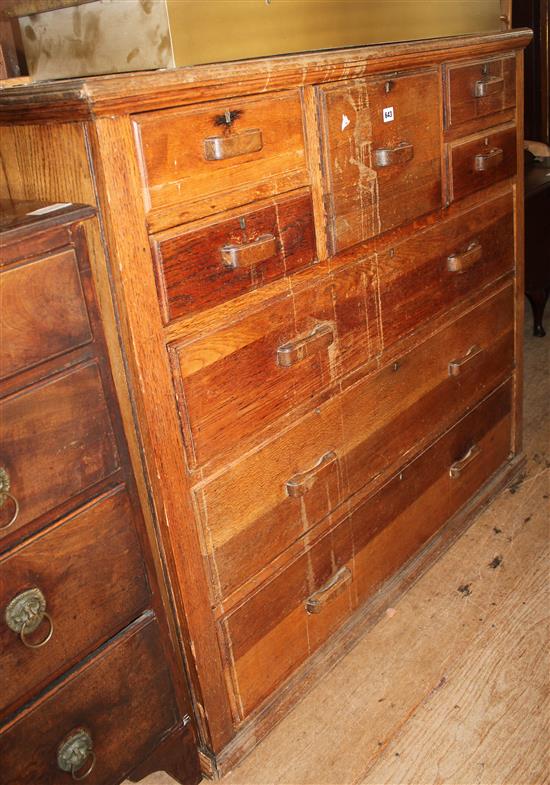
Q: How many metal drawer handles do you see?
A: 3